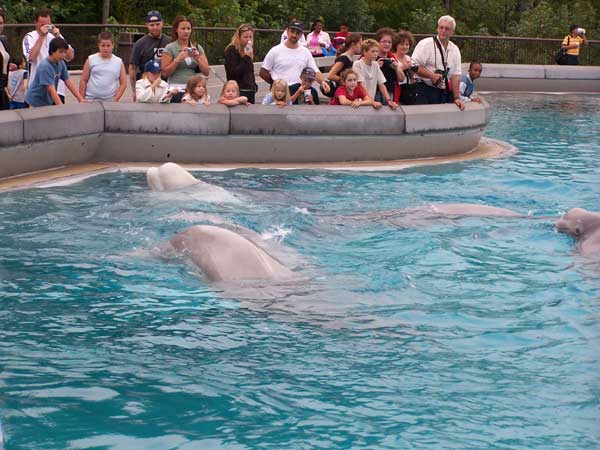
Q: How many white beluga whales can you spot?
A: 4